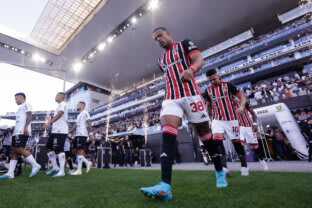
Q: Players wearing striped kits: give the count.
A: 3